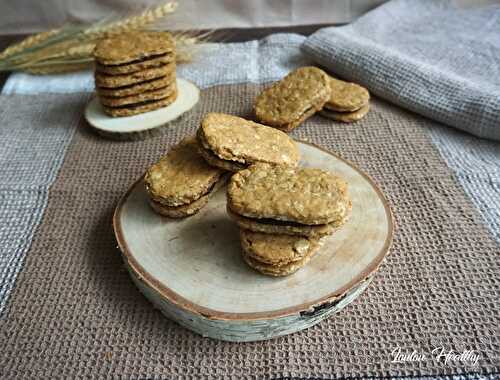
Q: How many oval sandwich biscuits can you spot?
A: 9